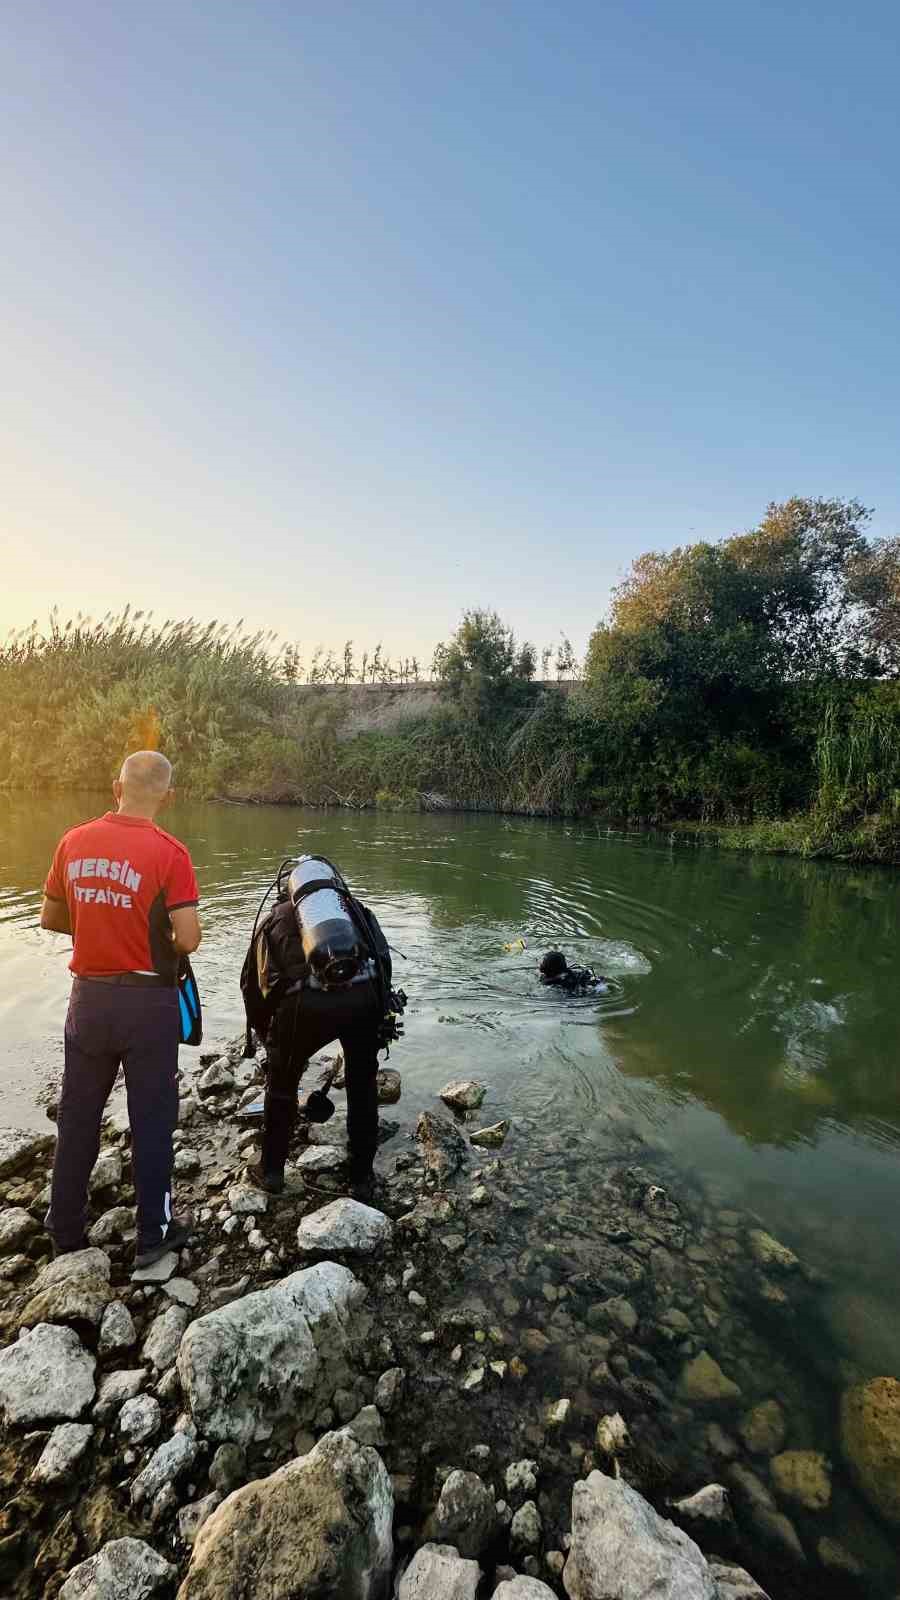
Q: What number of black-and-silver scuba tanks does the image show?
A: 1